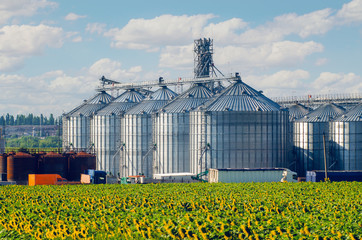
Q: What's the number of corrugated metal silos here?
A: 8